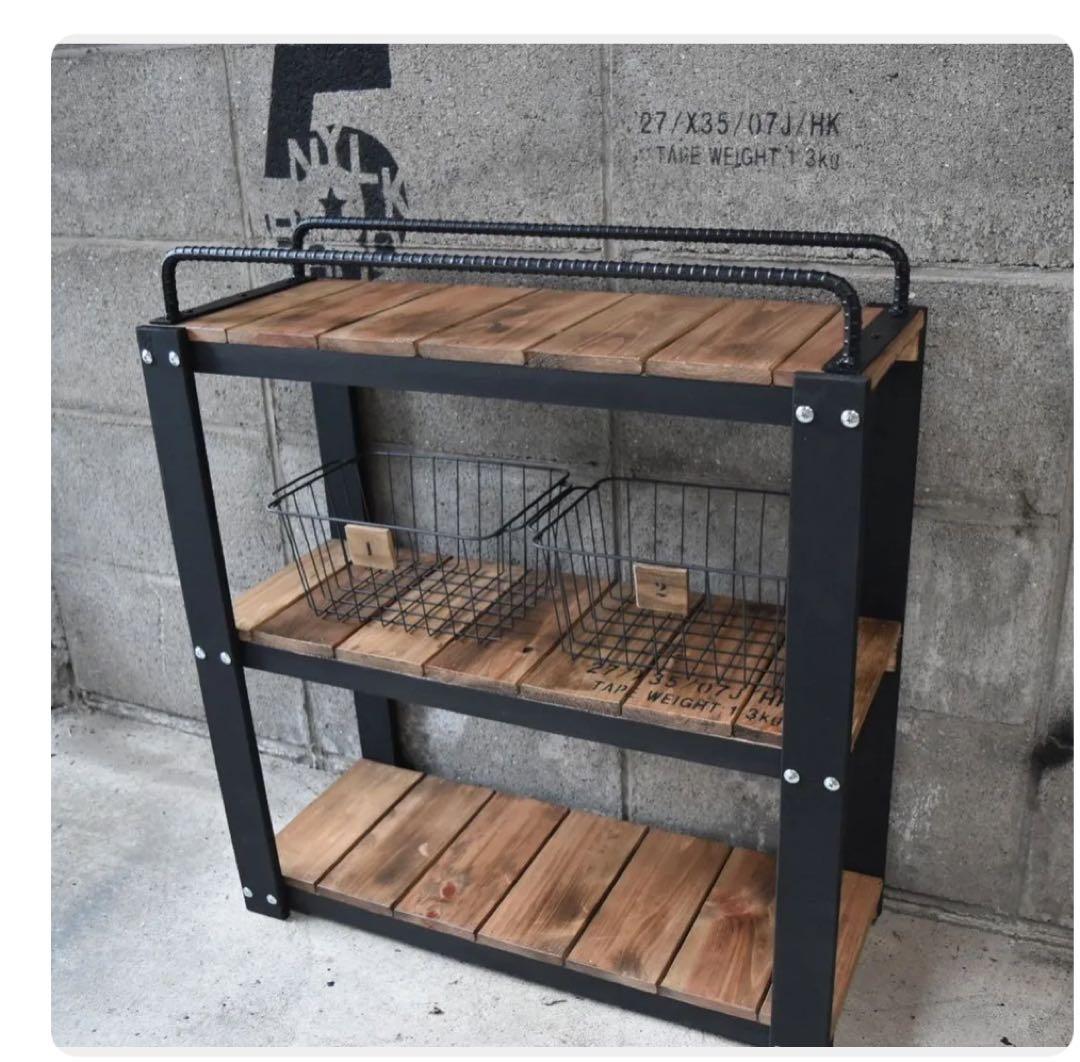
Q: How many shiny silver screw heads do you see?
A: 10